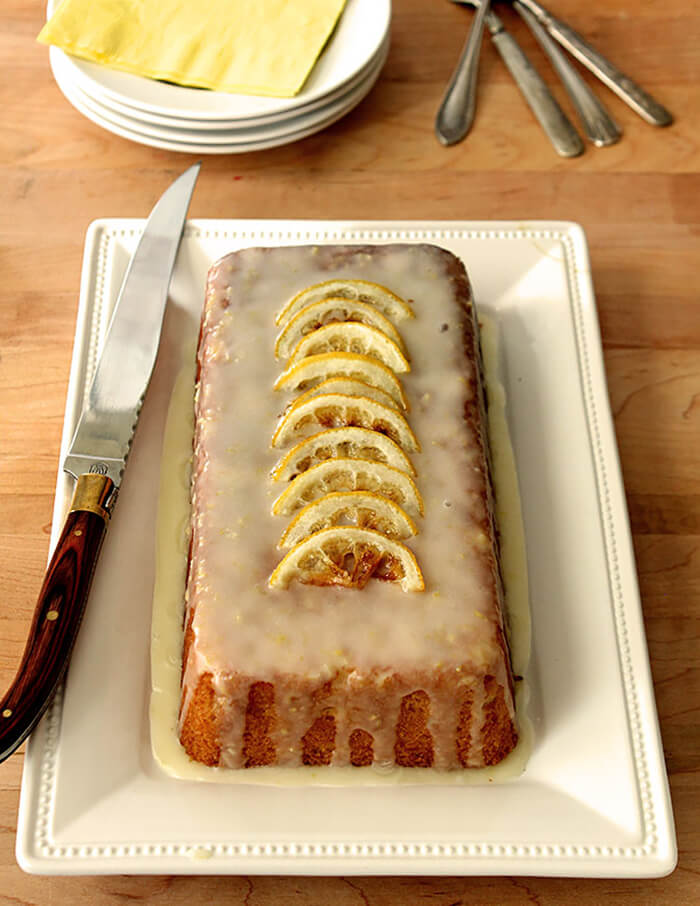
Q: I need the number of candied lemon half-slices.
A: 10